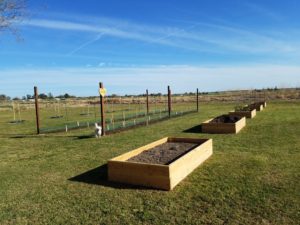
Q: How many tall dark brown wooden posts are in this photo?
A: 5